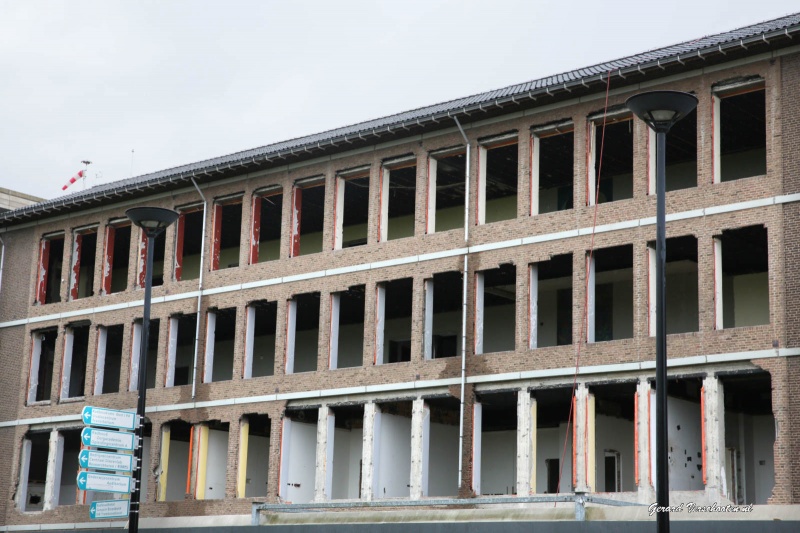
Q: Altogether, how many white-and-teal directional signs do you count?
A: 5